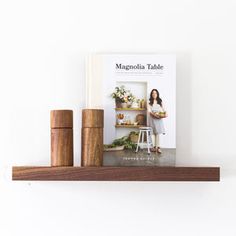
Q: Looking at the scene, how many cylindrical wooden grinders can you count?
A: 2